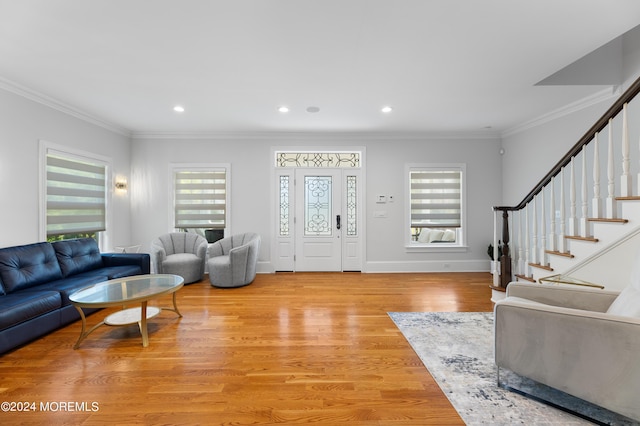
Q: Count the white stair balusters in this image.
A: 14